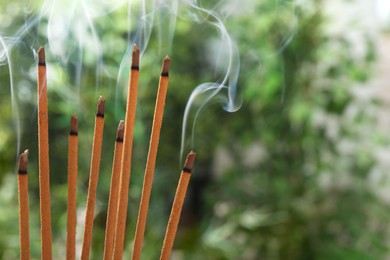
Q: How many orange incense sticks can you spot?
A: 8